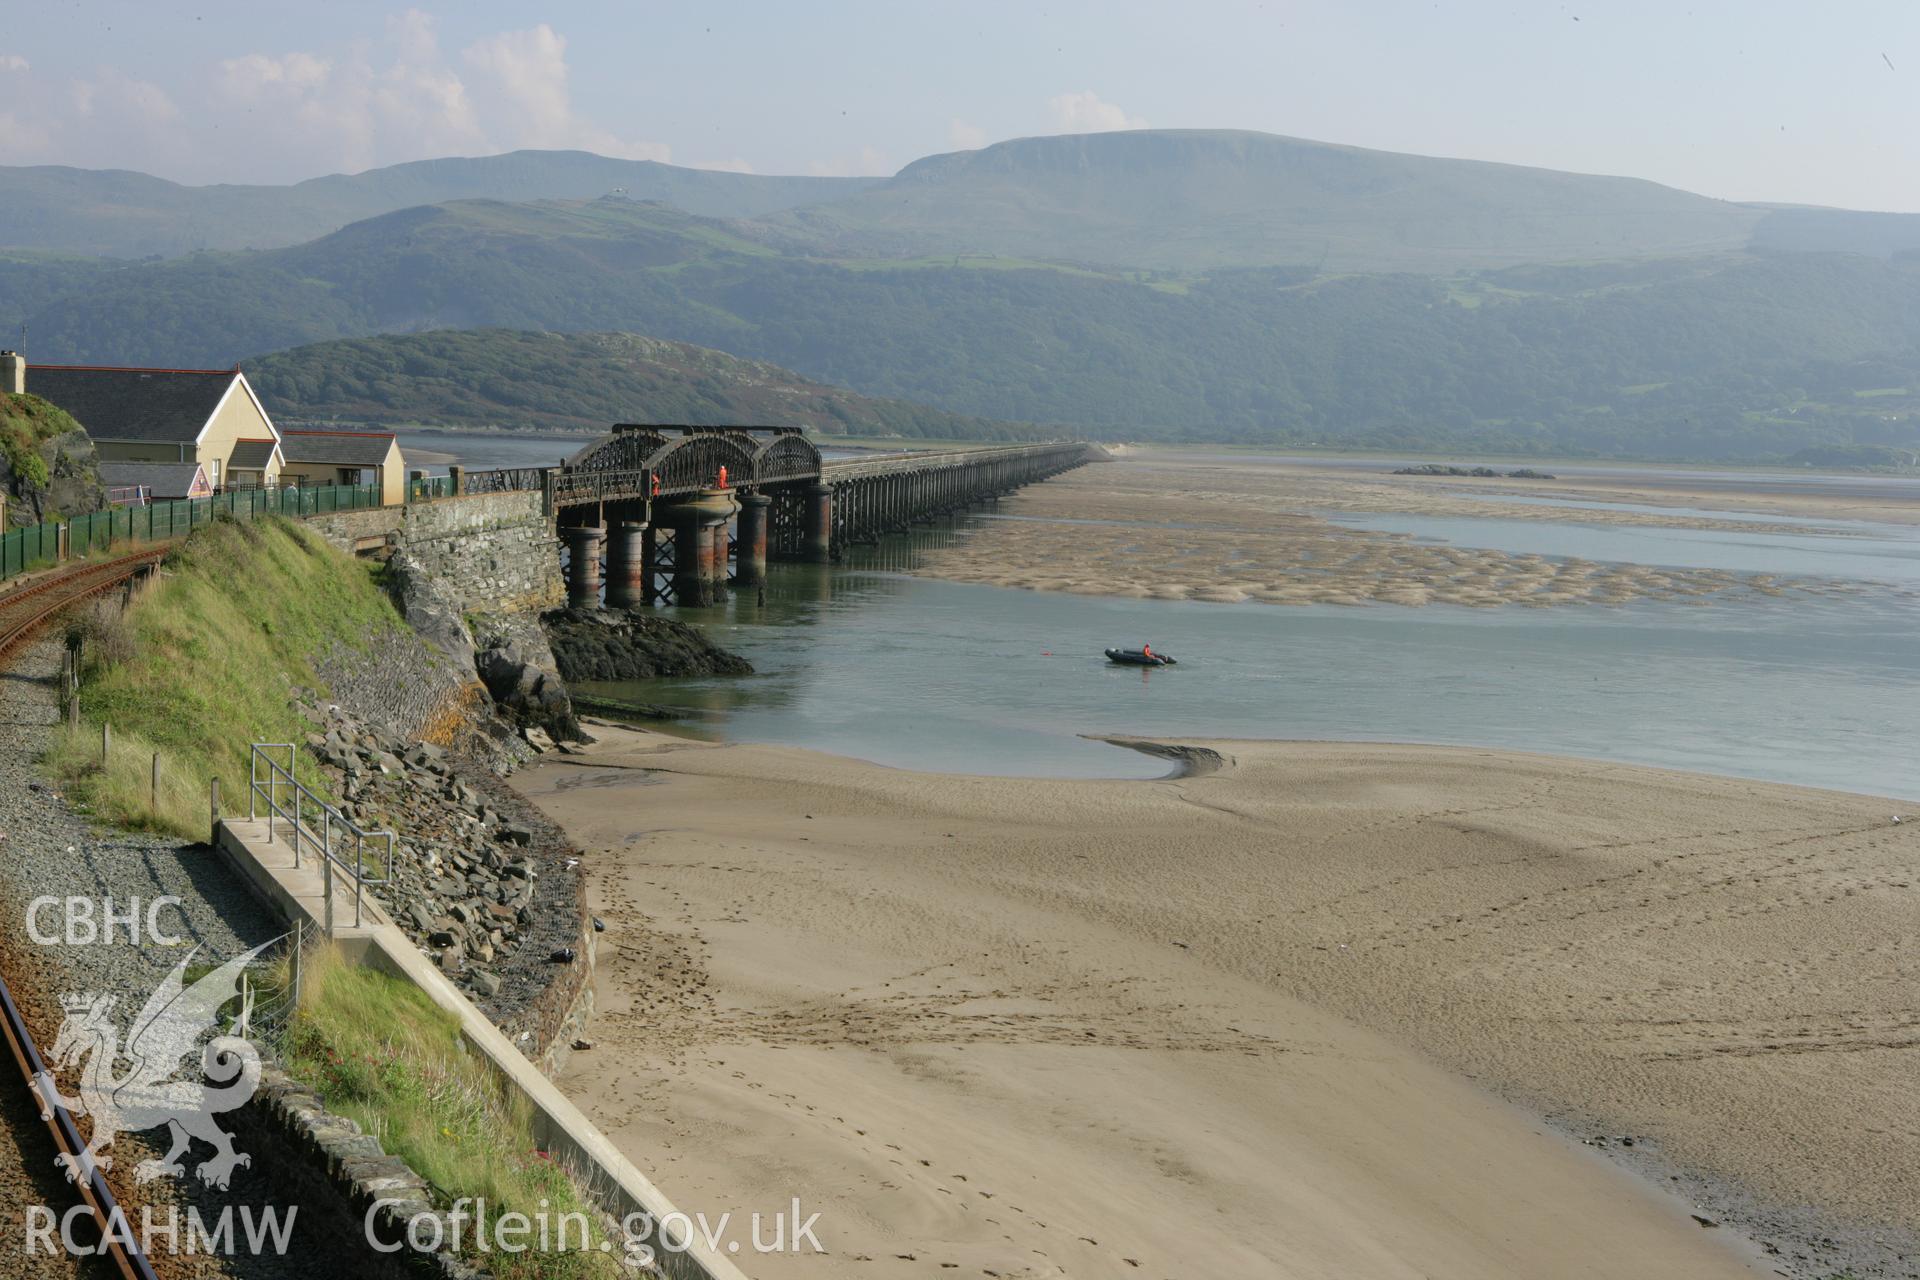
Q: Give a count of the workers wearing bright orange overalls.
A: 3